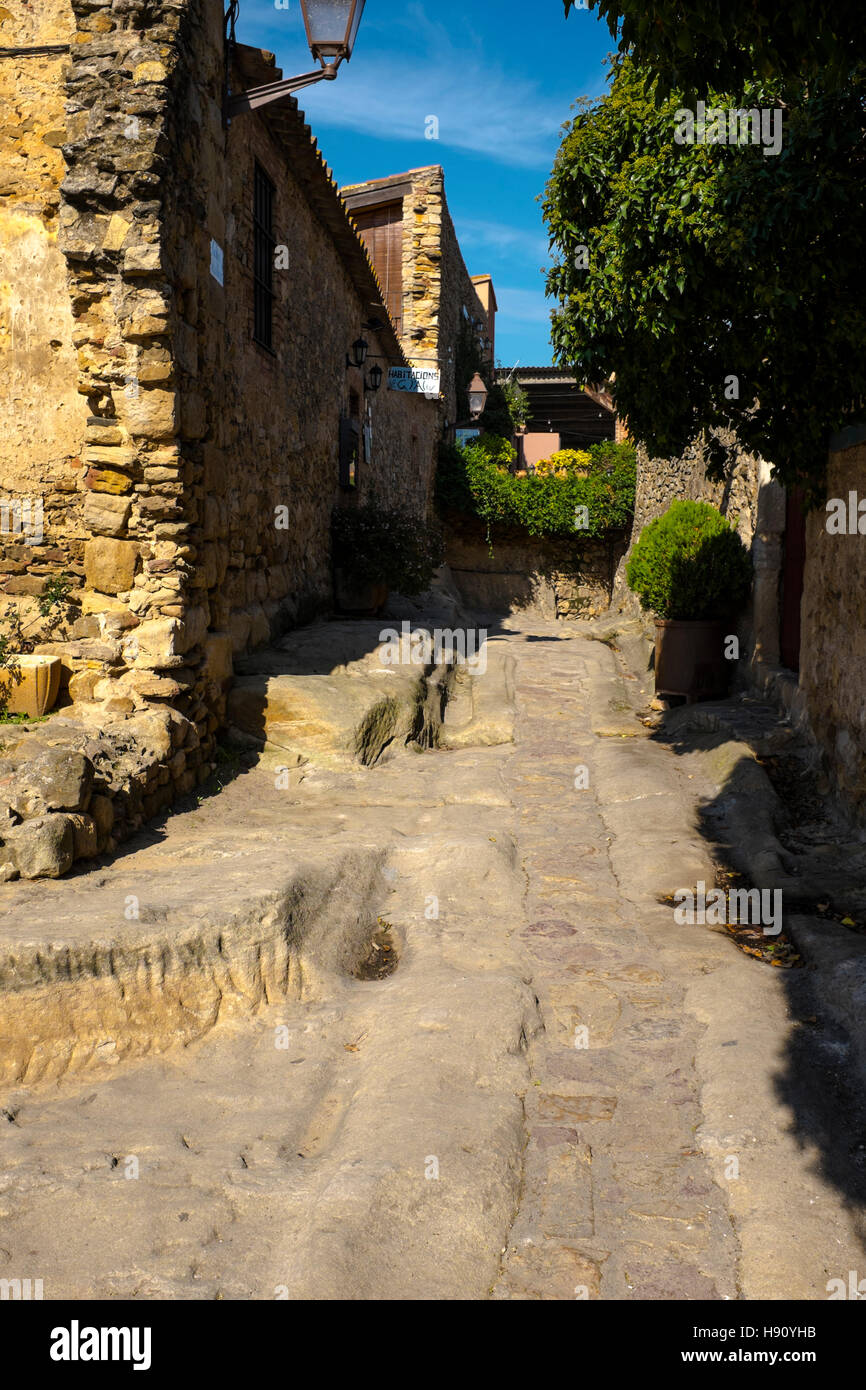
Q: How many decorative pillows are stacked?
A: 0